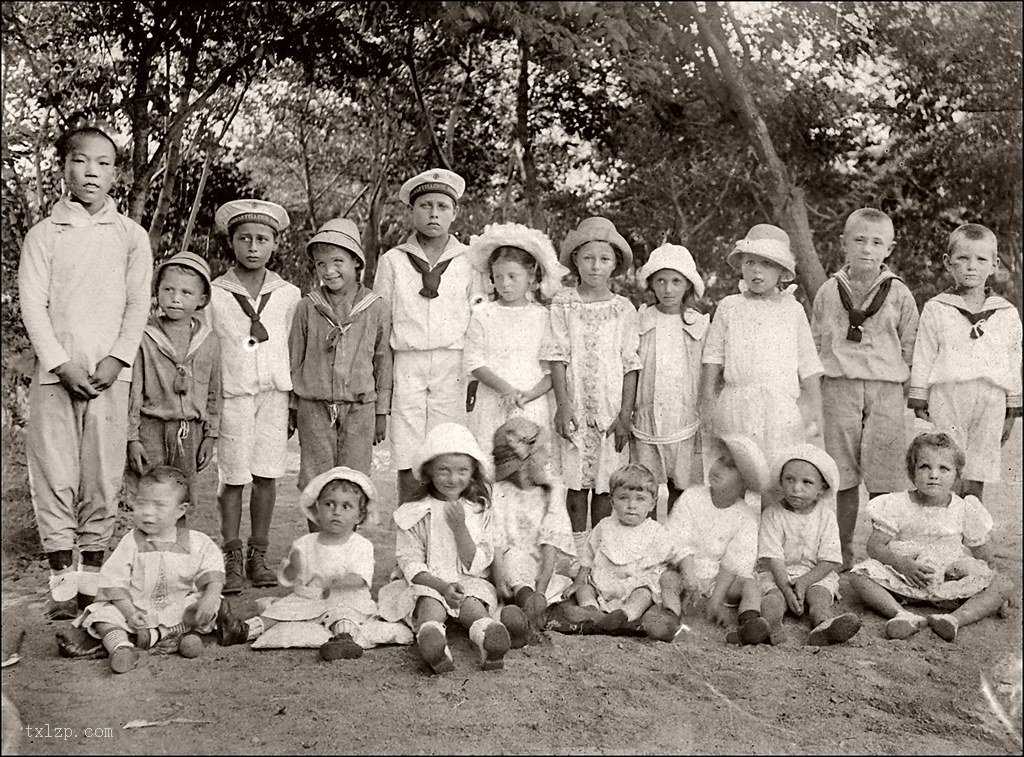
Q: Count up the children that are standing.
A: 11